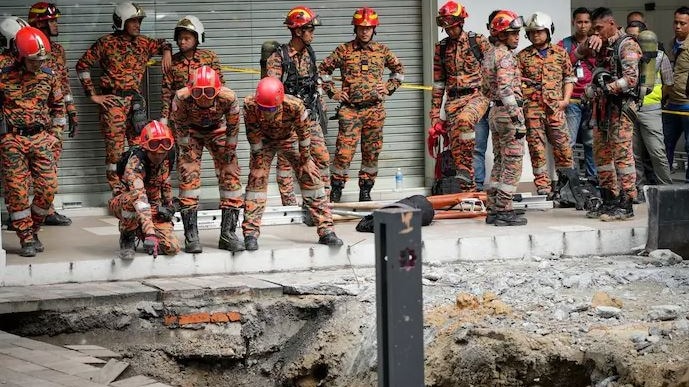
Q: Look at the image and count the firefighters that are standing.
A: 13